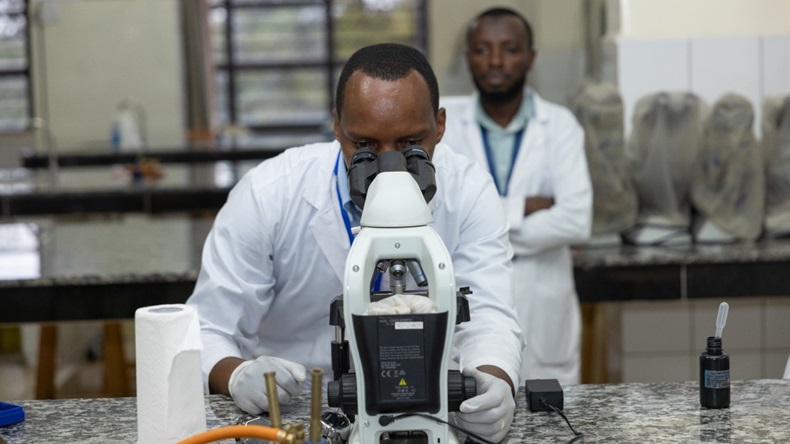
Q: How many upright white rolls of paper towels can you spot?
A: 1